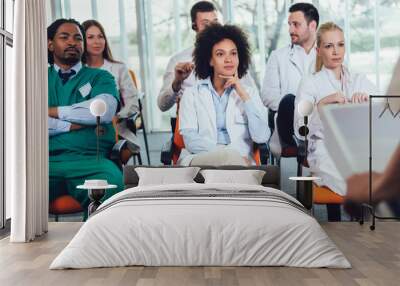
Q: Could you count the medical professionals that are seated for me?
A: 6